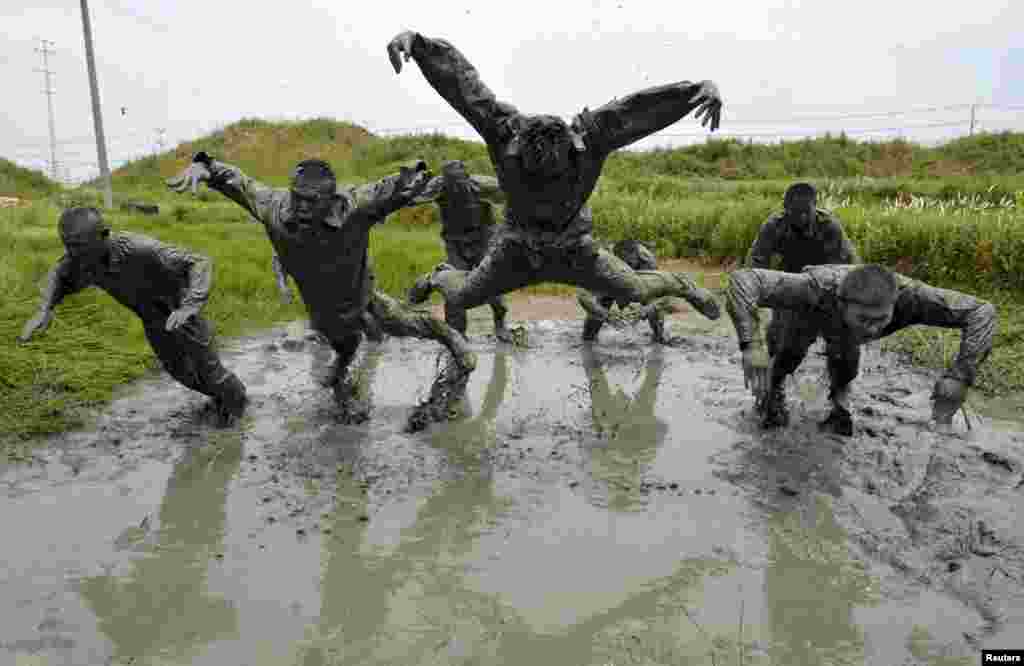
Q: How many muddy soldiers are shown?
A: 7